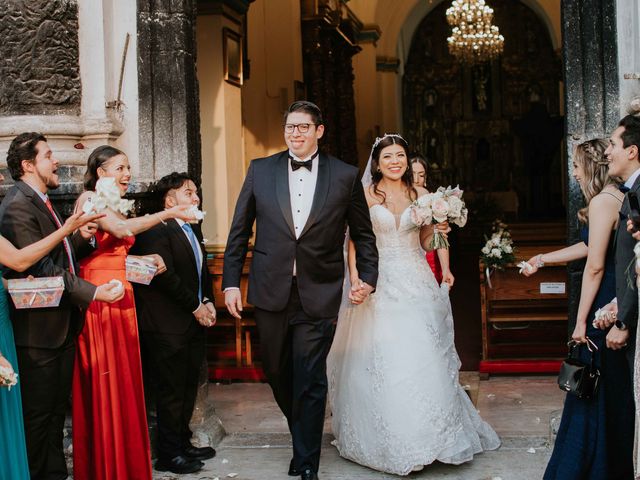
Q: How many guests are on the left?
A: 4